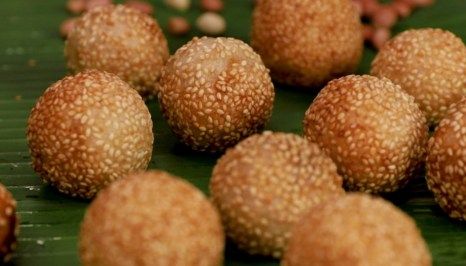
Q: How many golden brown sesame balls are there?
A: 11